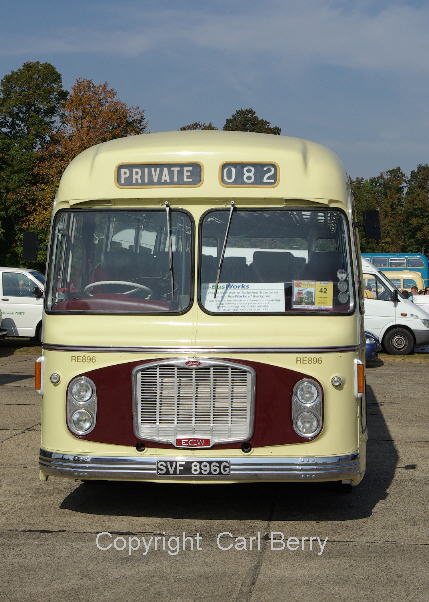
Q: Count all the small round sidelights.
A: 2